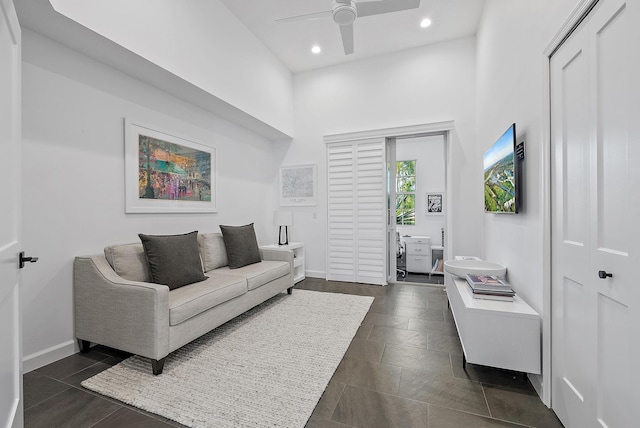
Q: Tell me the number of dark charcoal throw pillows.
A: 2